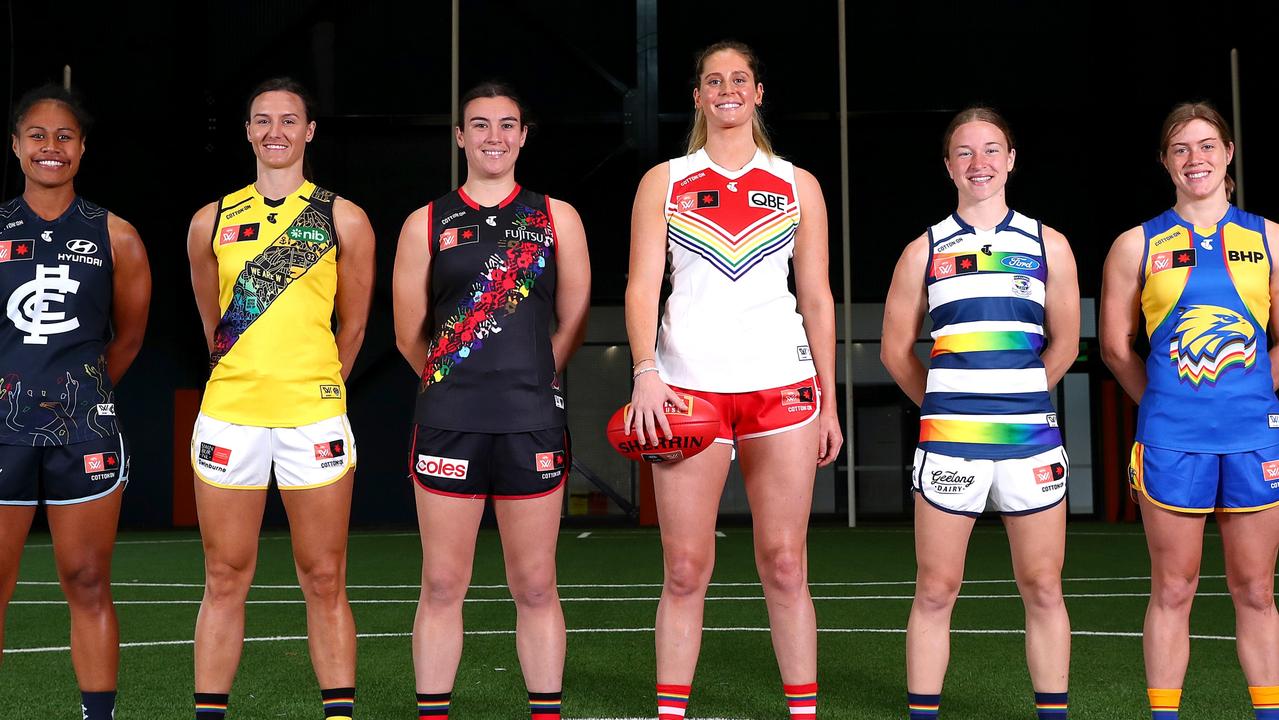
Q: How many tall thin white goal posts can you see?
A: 4